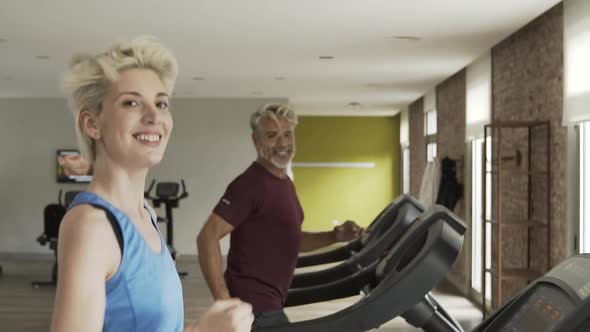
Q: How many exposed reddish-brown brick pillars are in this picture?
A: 3